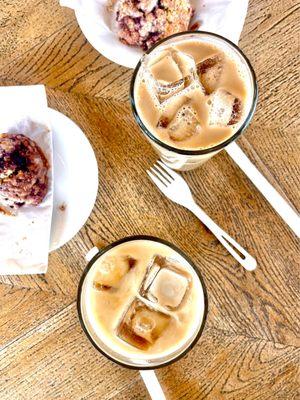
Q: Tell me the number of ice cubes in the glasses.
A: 7